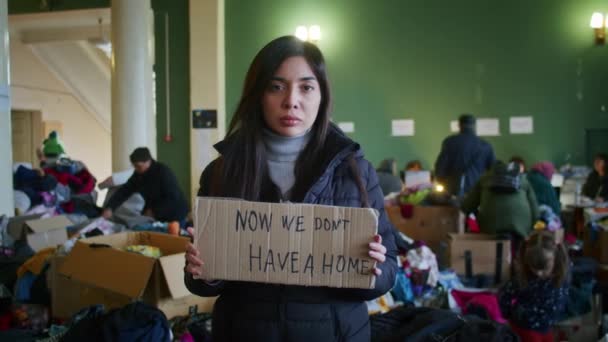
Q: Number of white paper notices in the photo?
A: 5